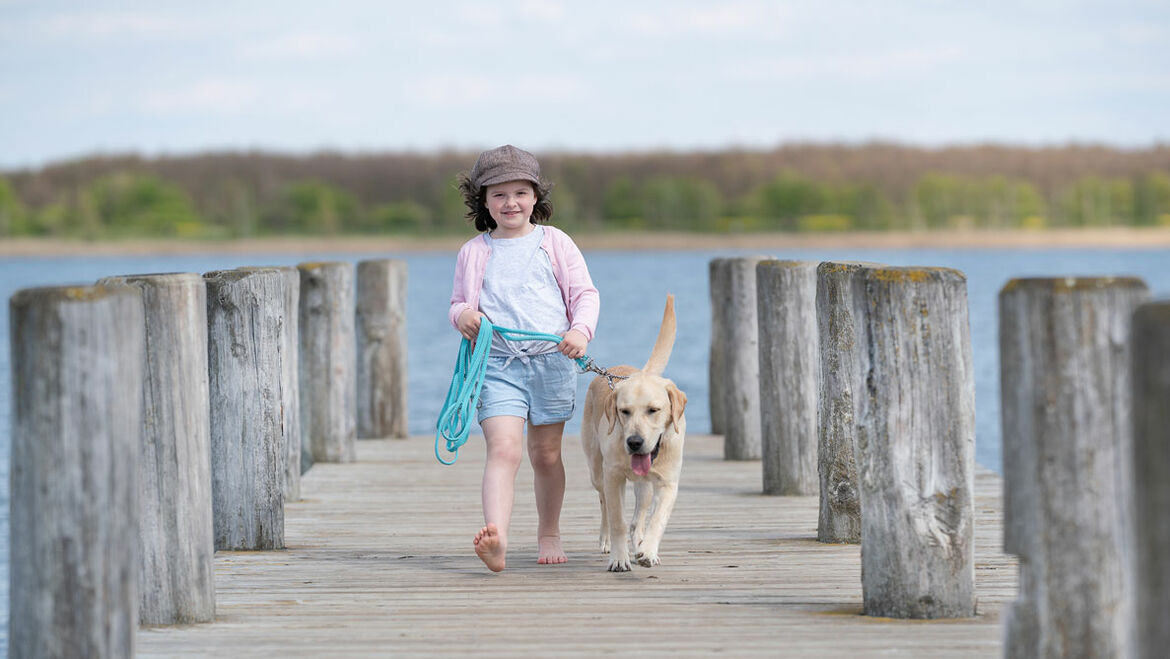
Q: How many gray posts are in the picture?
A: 13